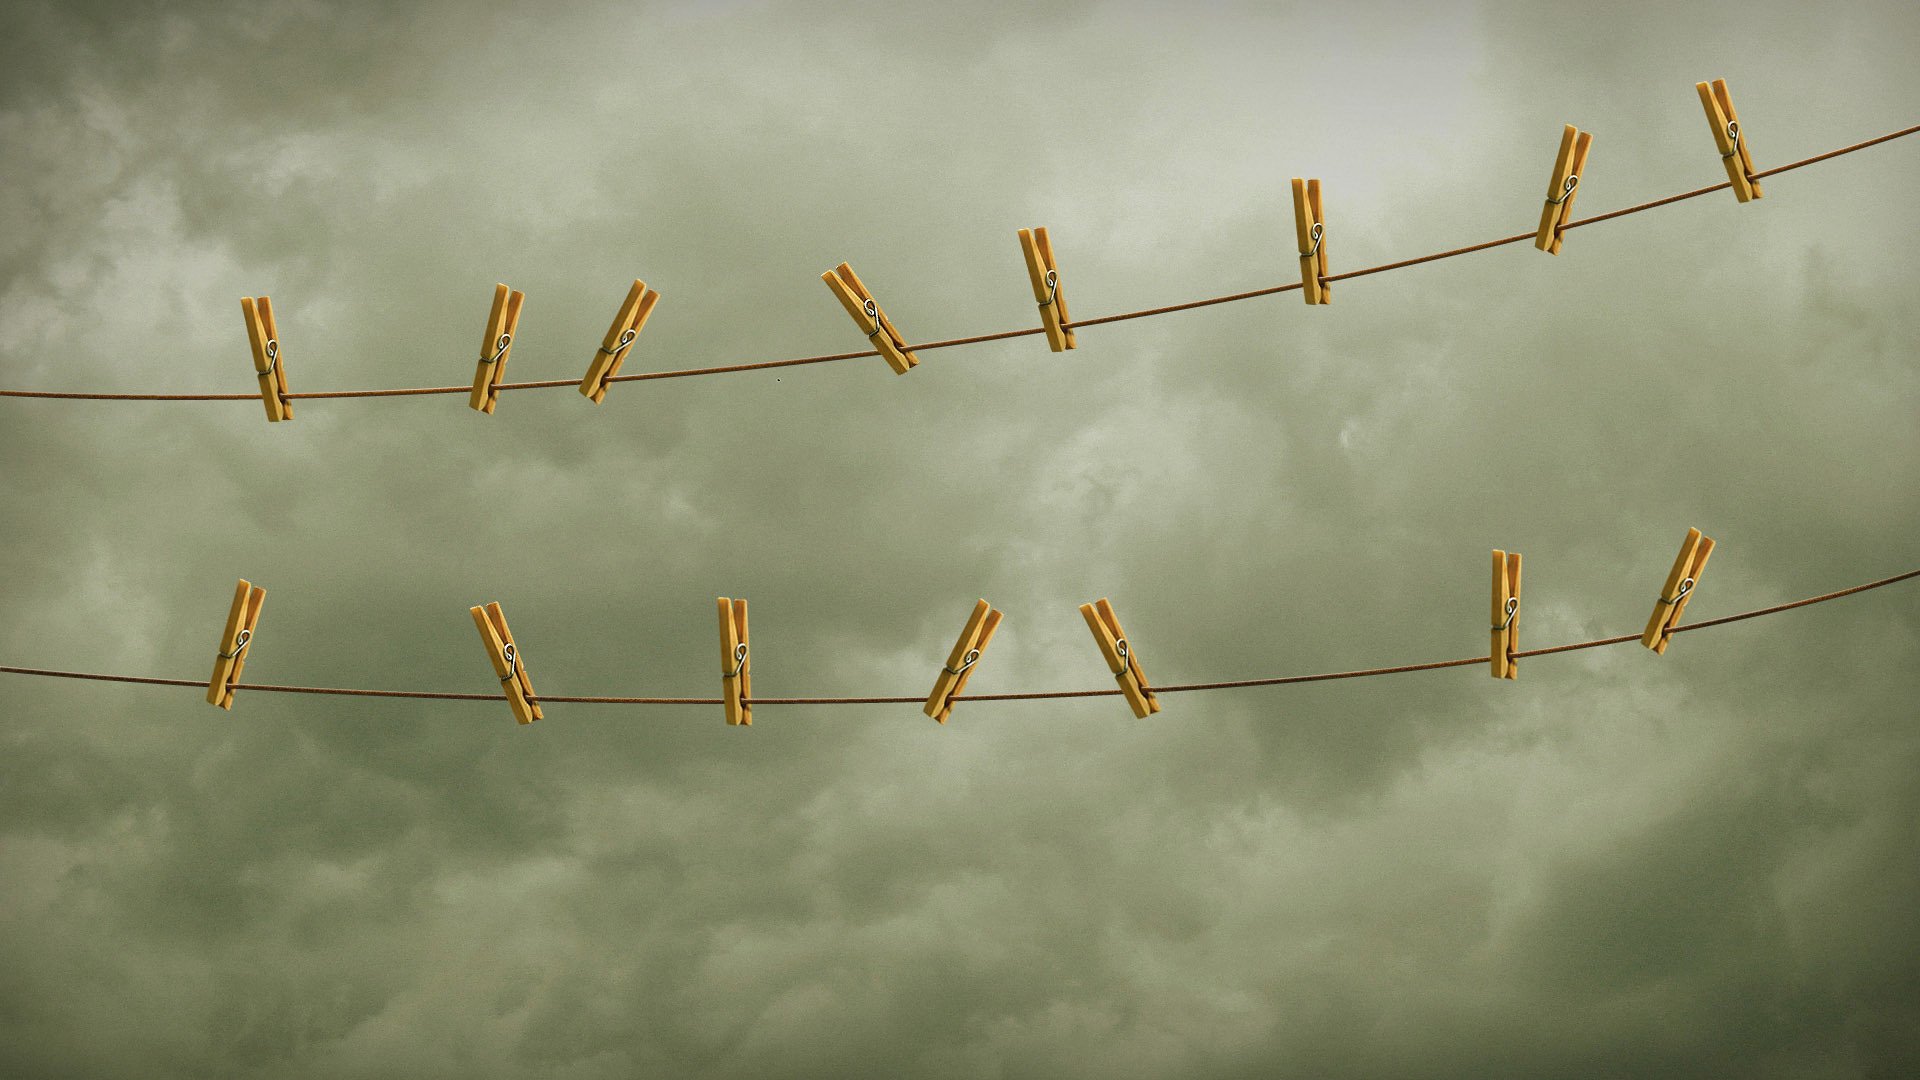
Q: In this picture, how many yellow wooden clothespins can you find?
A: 15